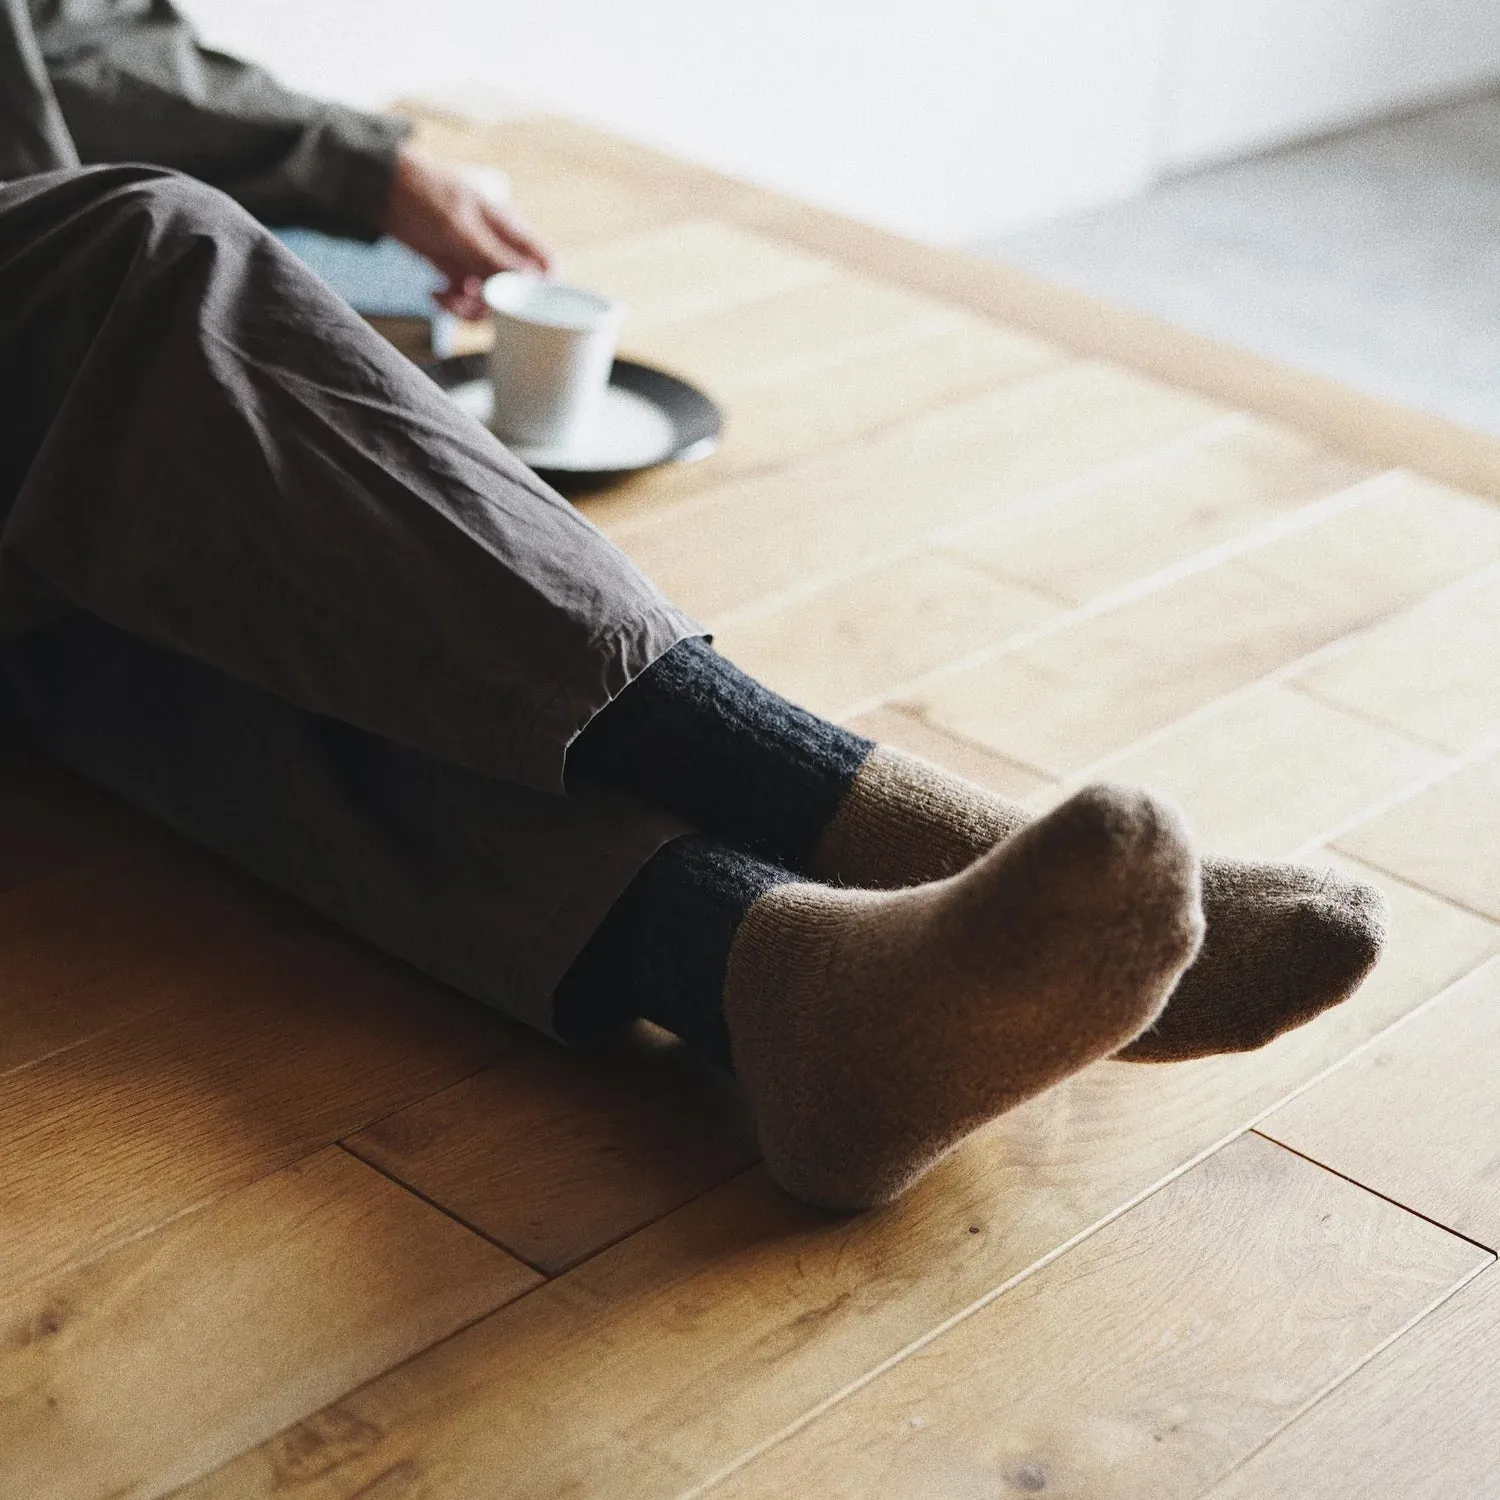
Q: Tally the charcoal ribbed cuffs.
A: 2